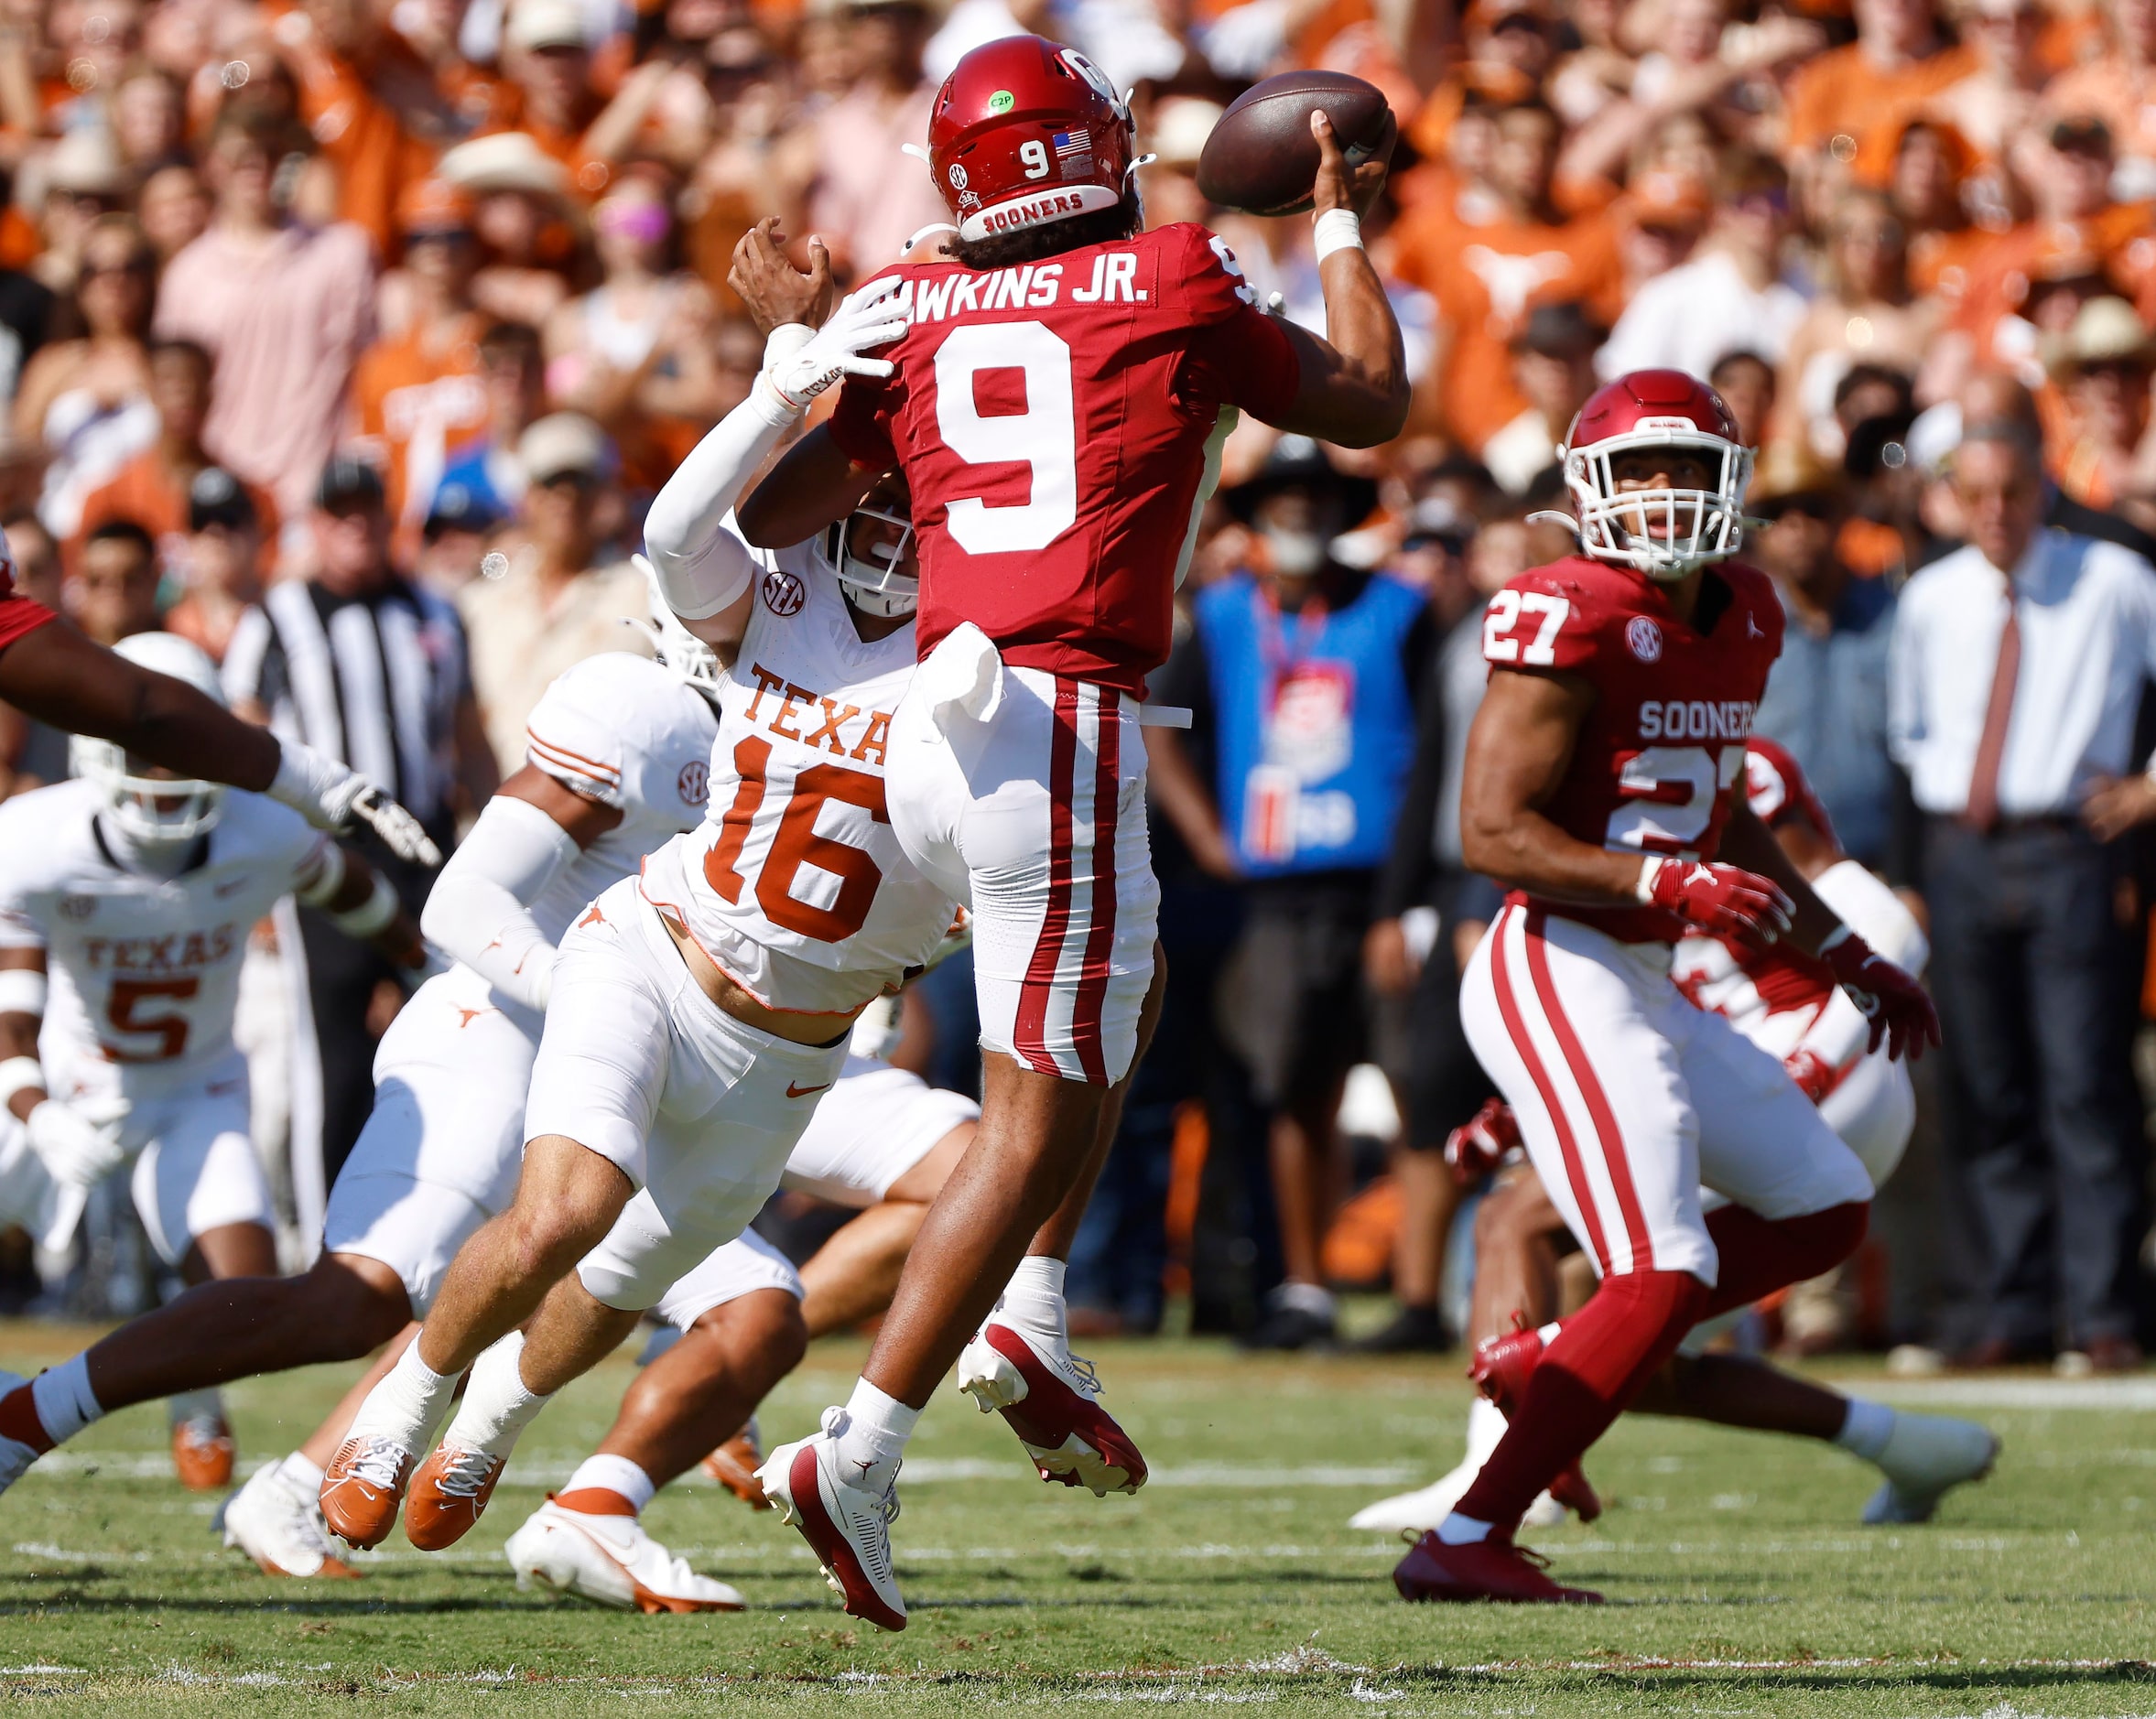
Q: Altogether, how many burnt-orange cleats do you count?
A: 4